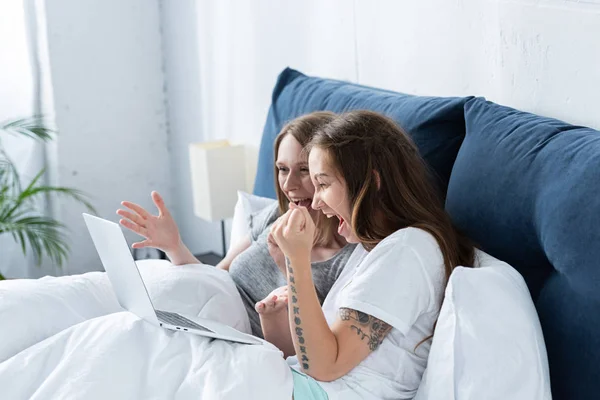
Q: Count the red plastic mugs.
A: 0